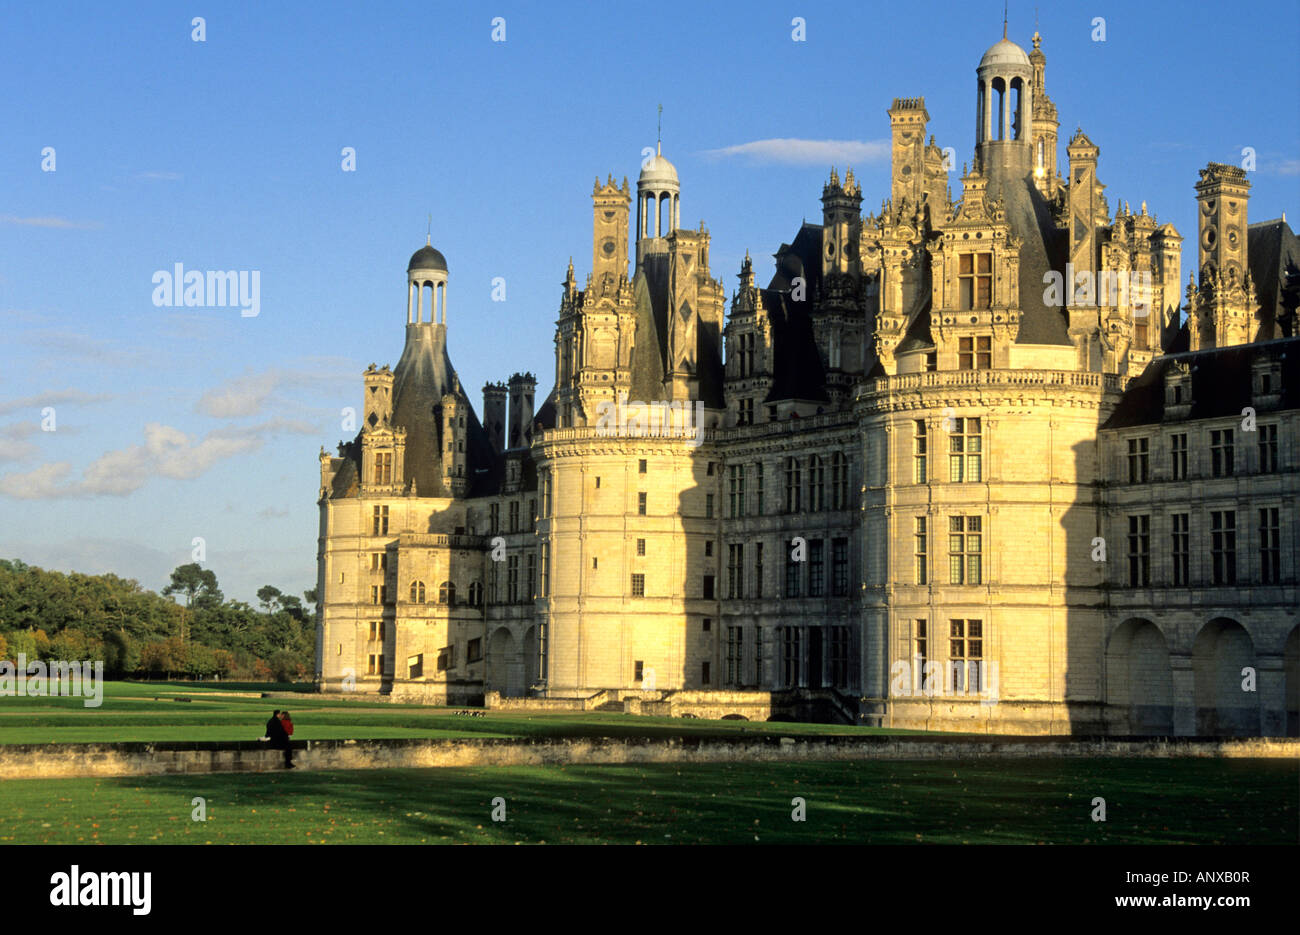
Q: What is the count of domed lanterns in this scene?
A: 3